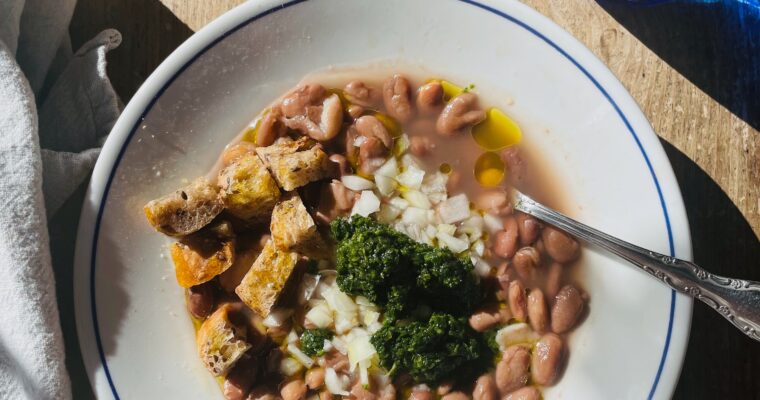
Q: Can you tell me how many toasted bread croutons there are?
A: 7